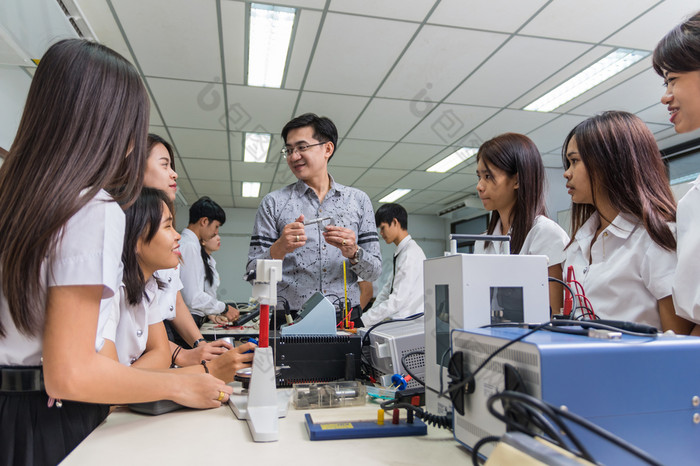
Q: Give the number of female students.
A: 7